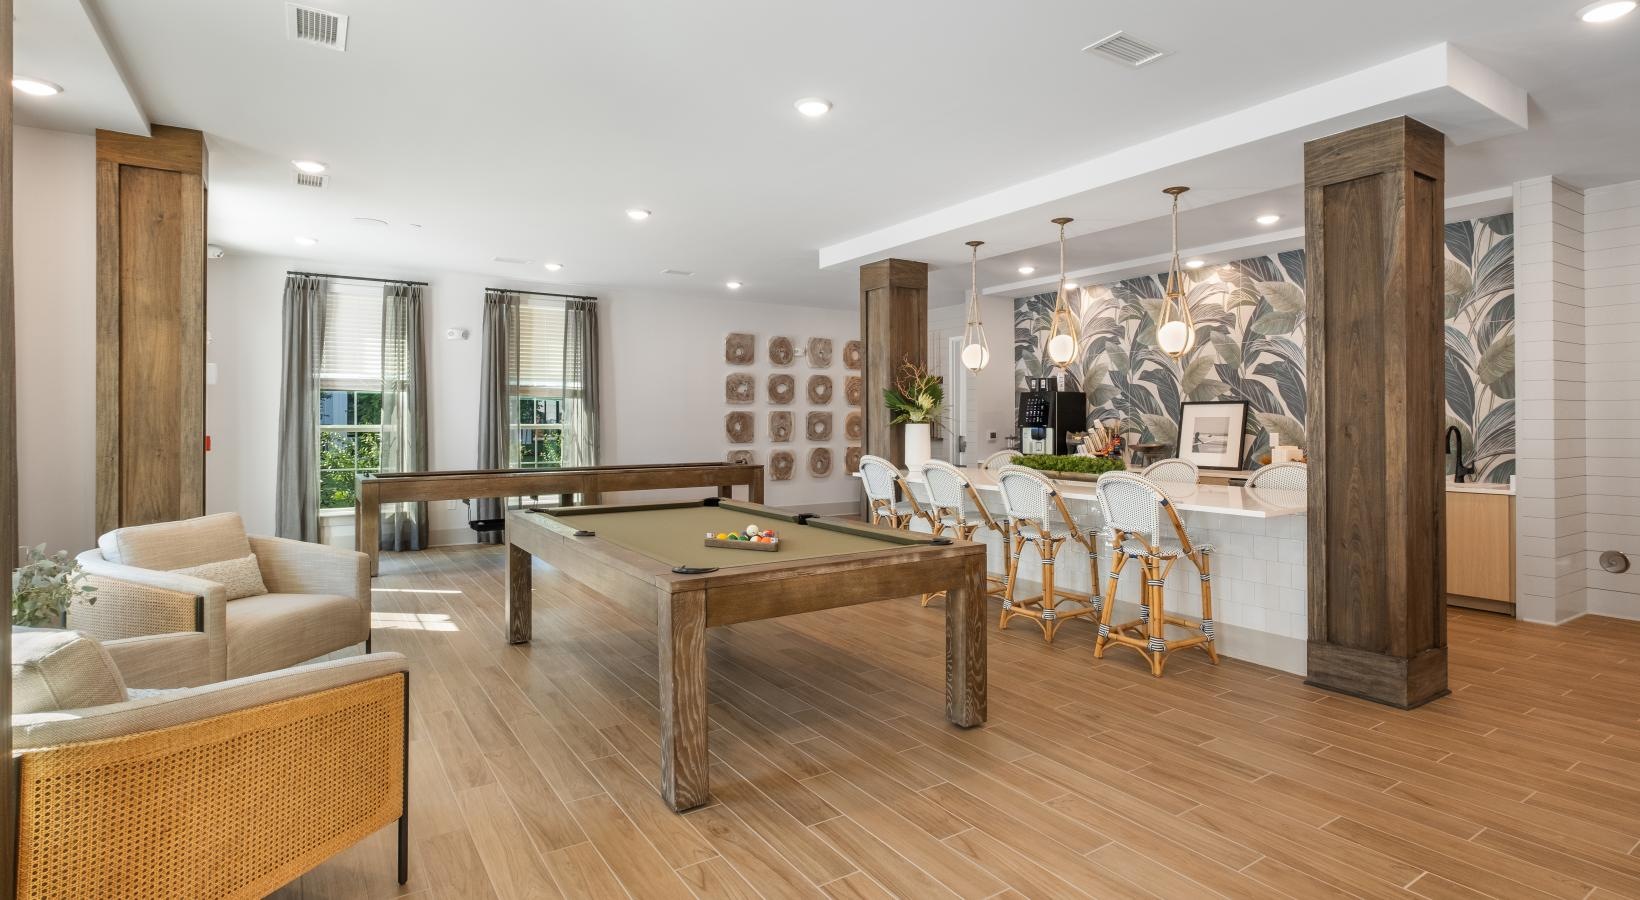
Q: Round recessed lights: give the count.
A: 12